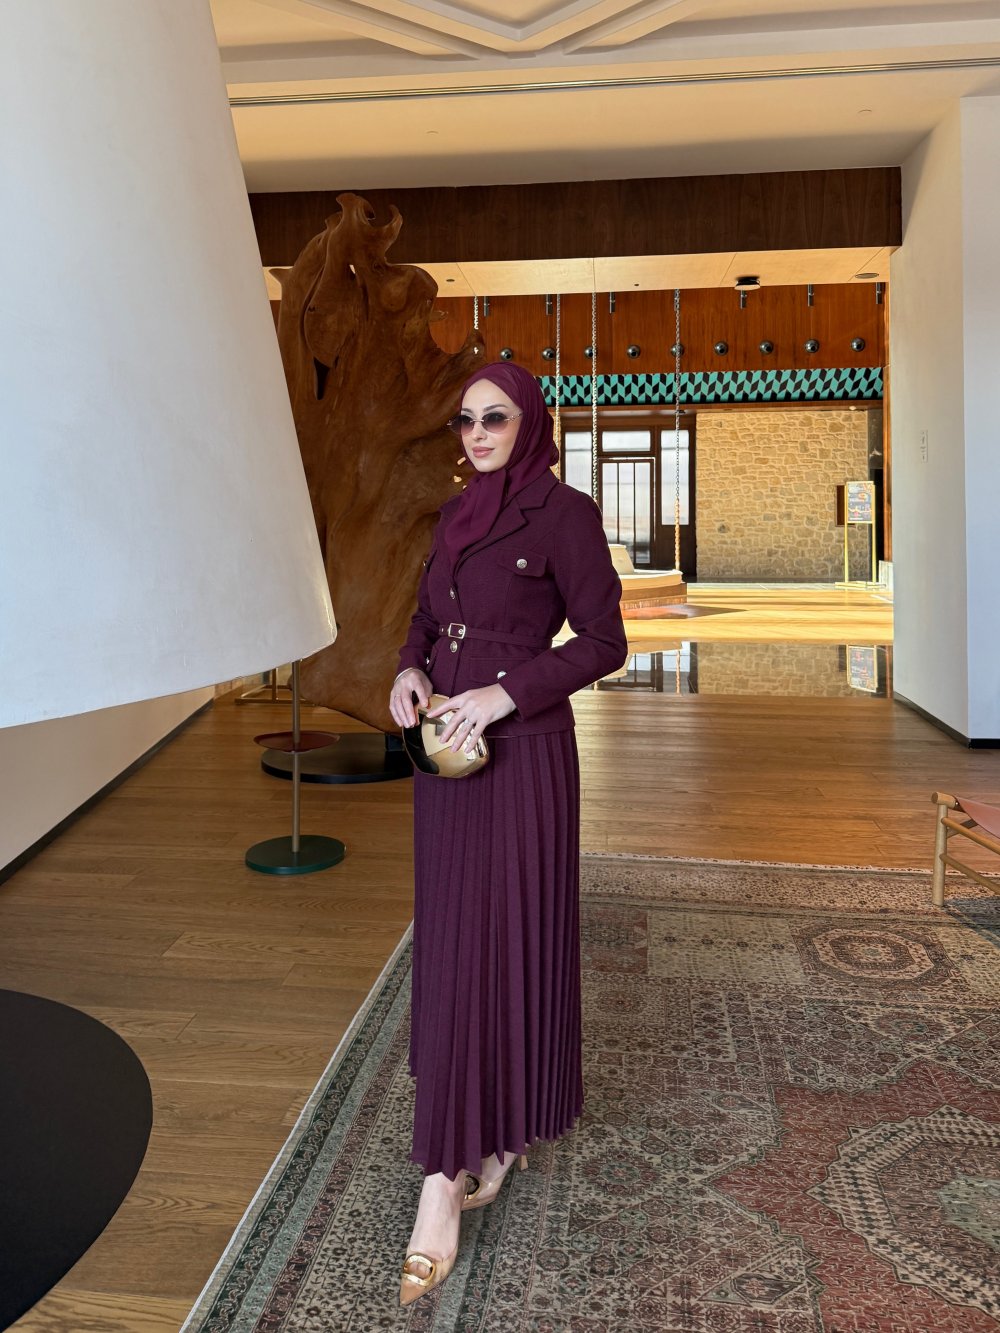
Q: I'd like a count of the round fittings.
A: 9